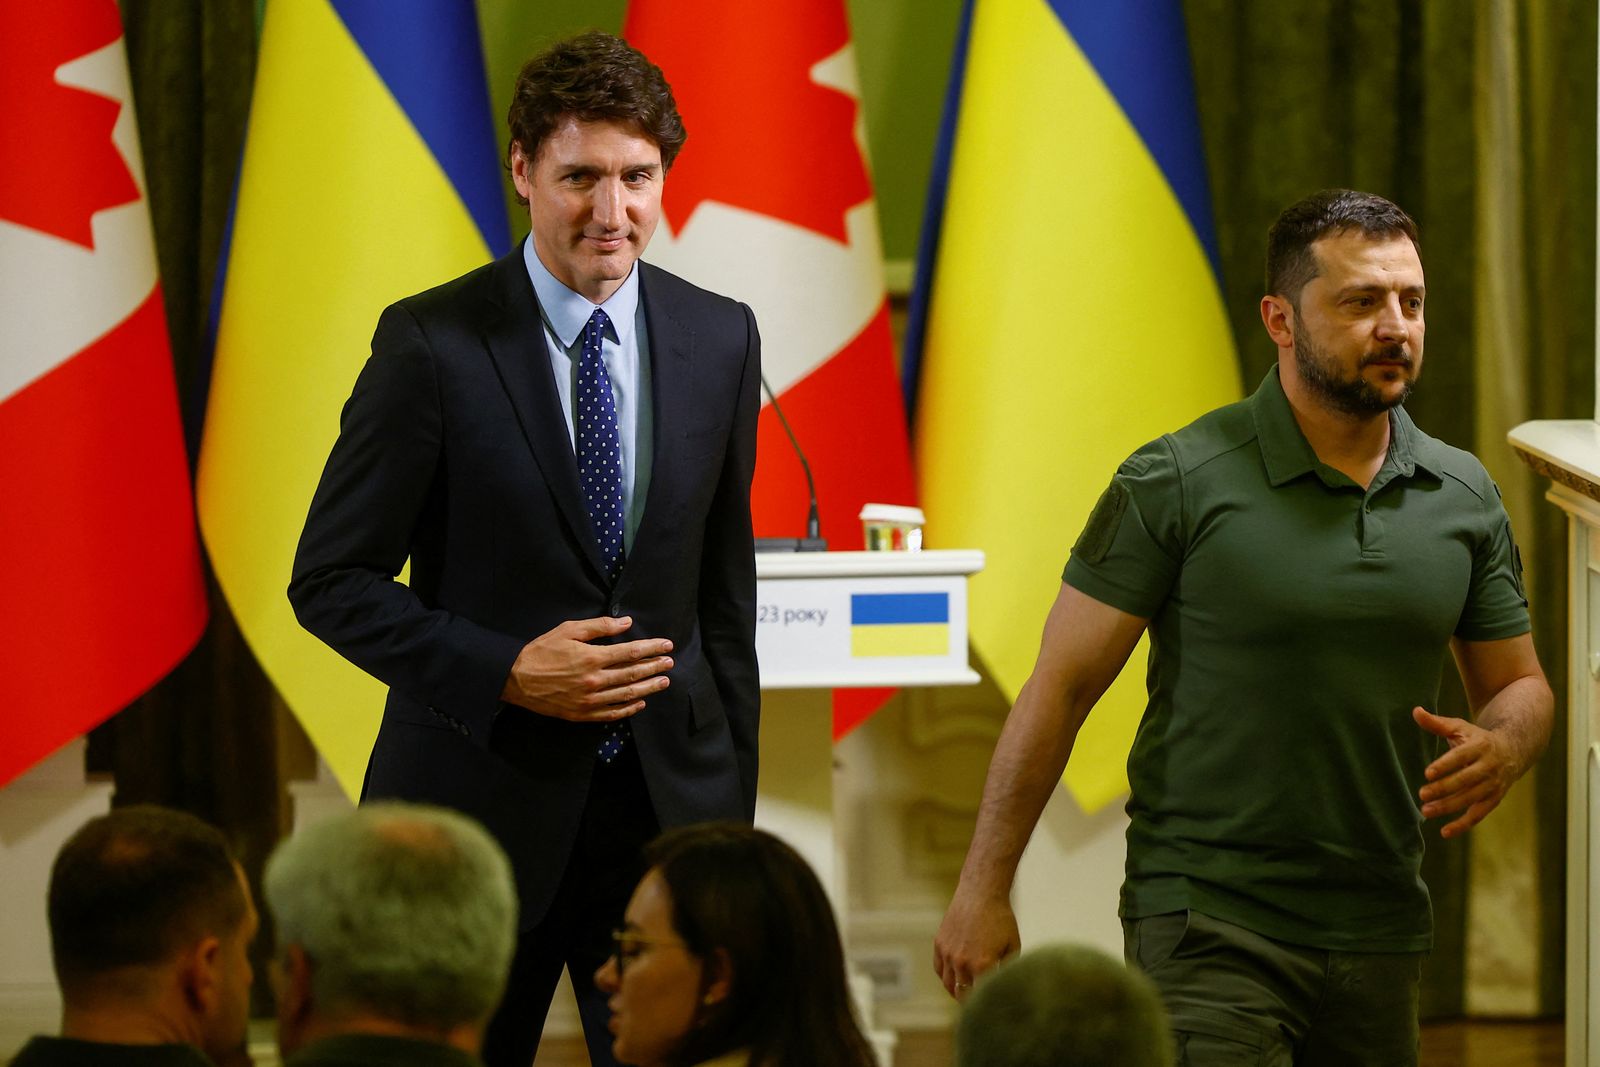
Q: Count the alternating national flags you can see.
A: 4